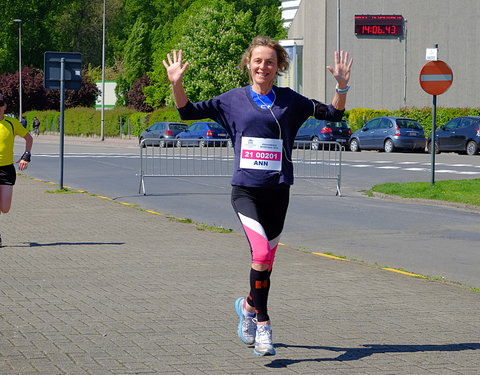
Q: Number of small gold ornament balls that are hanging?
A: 0